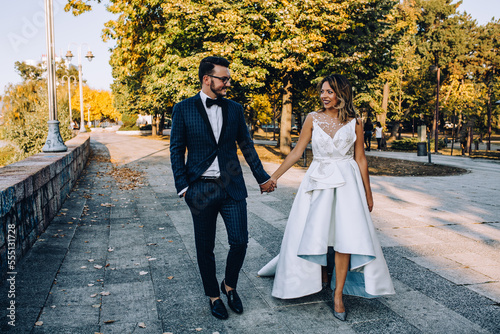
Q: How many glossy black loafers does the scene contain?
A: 2